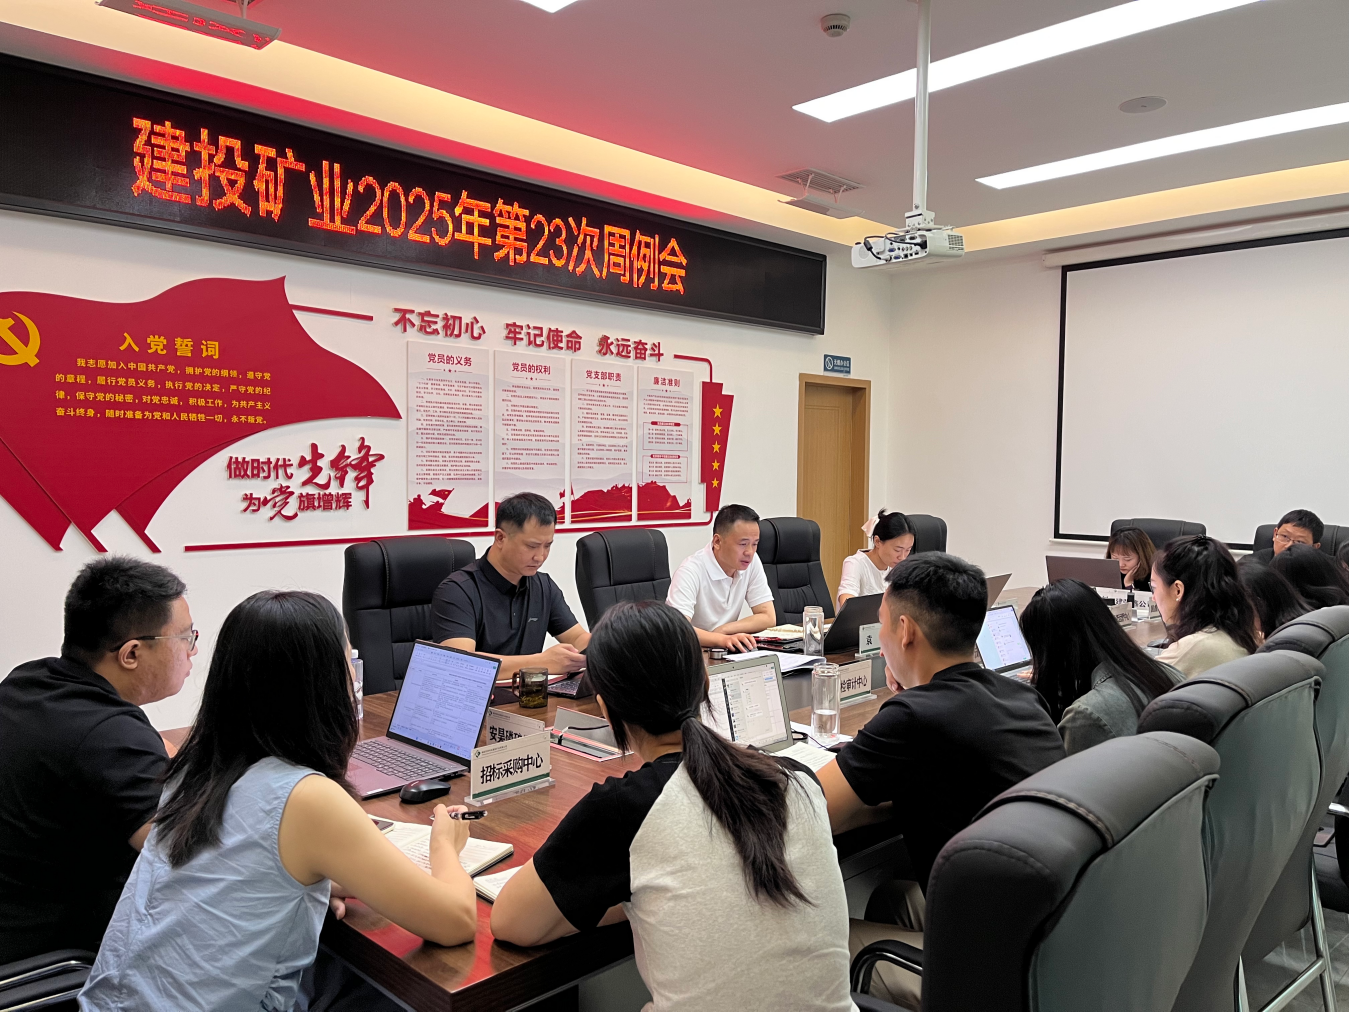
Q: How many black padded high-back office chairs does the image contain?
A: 9